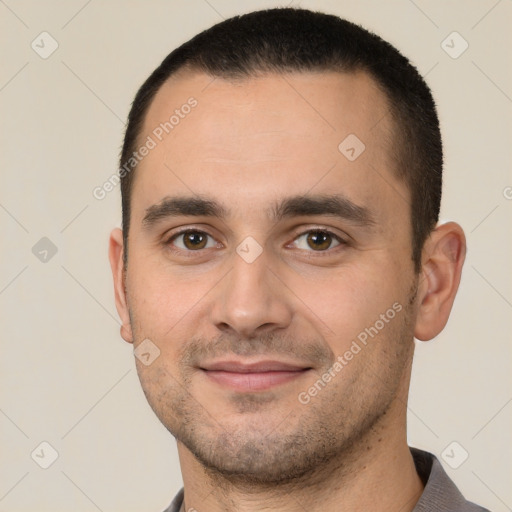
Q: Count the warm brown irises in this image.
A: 2